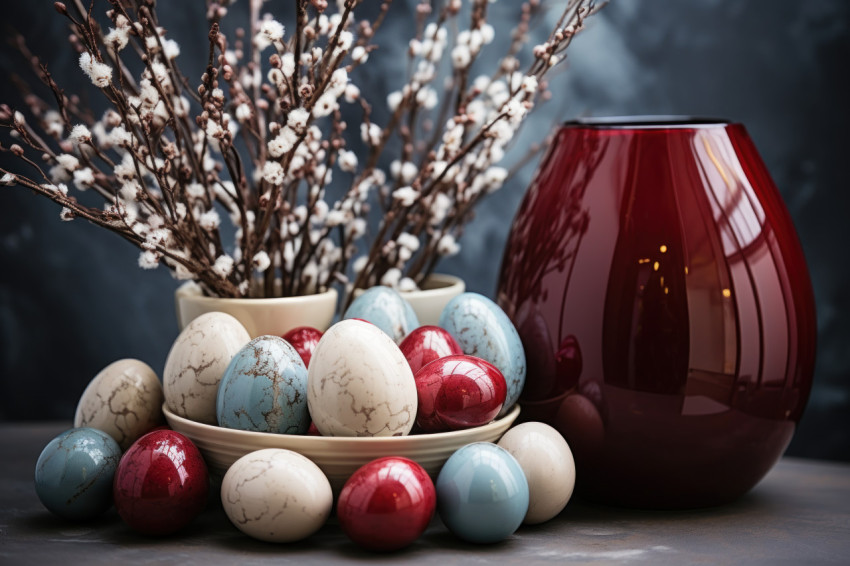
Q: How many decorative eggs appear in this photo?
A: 15